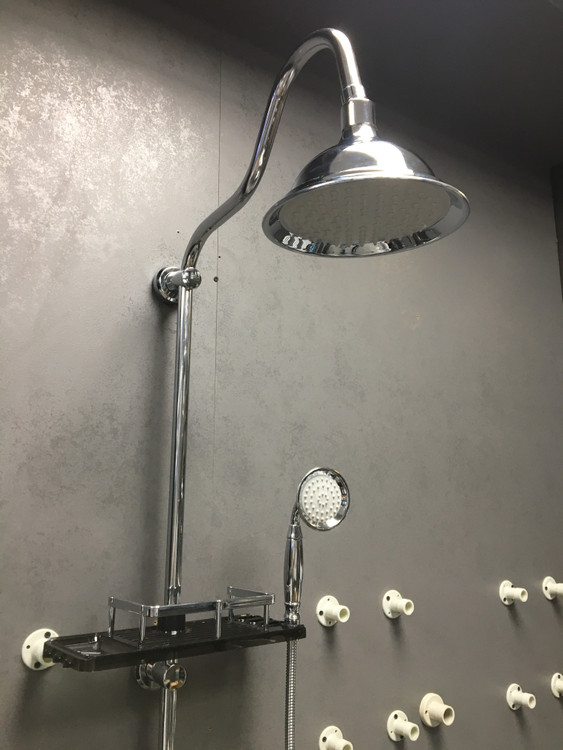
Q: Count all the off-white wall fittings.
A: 10